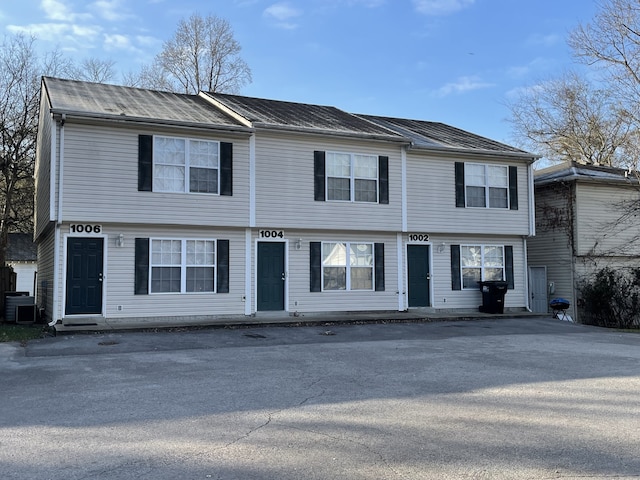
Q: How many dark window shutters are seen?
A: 12